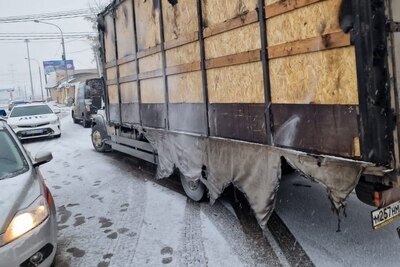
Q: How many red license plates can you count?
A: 0